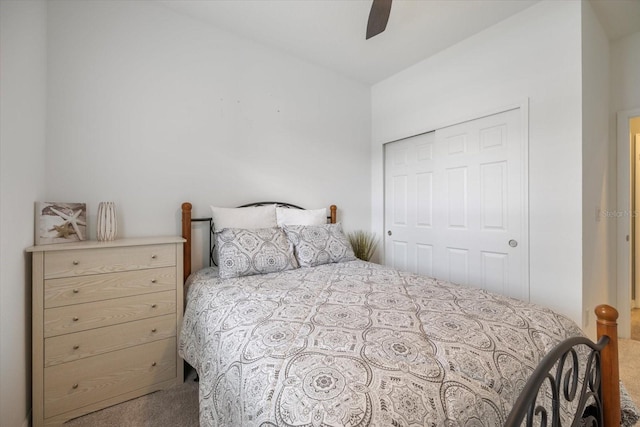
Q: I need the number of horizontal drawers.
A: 5